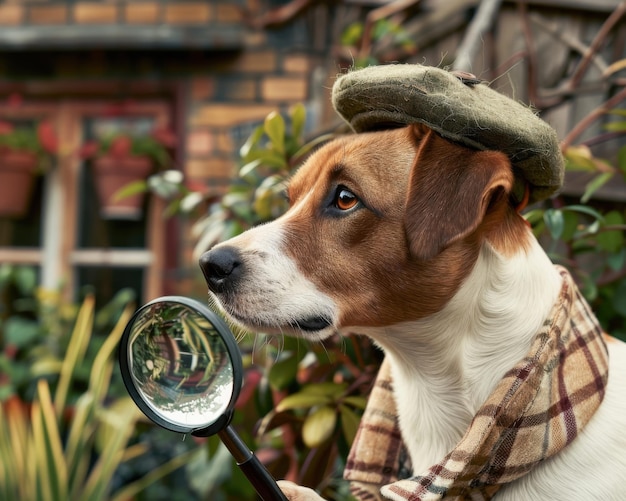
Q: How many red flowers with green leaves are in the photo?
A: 2